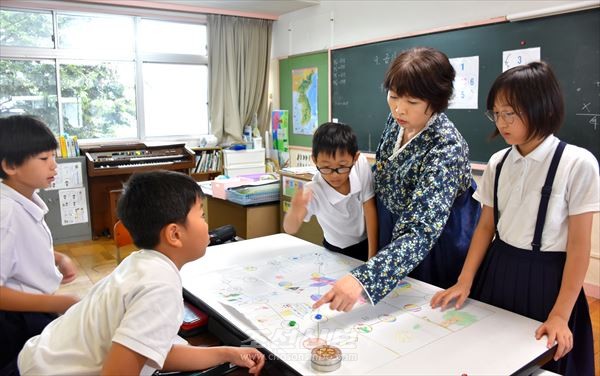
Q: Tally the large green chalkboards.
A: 1